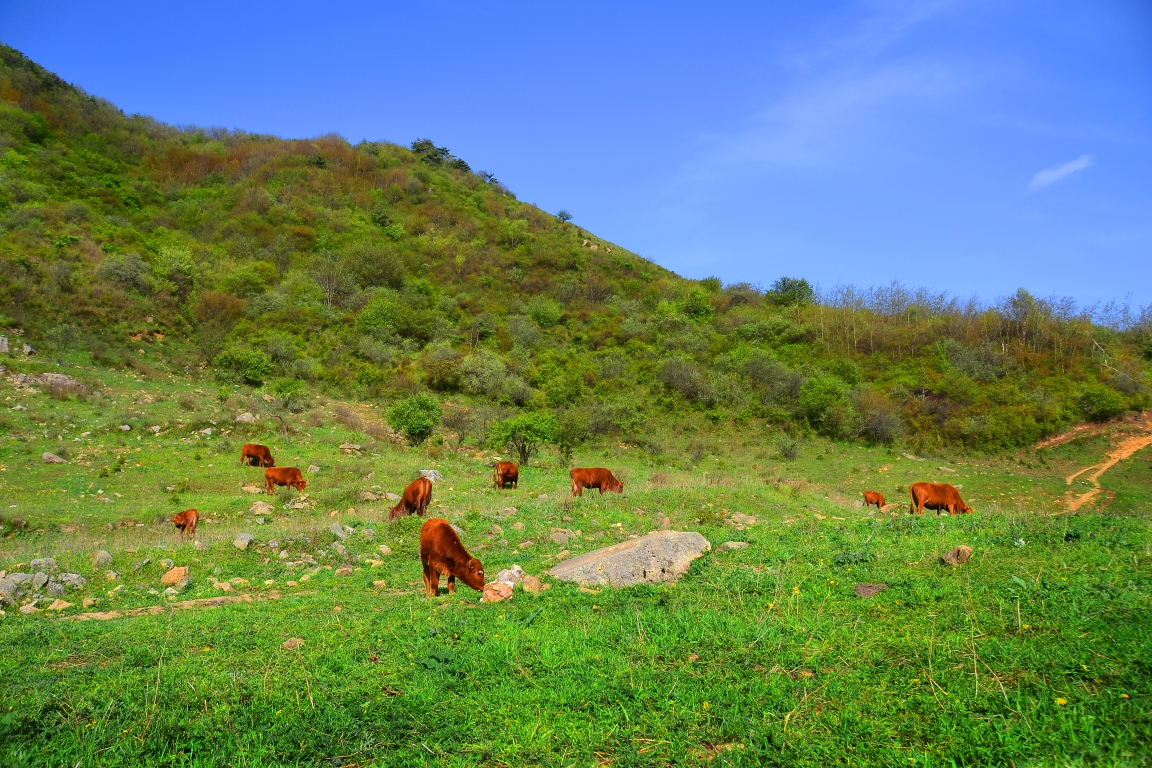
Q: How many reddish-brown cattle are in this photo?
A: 9